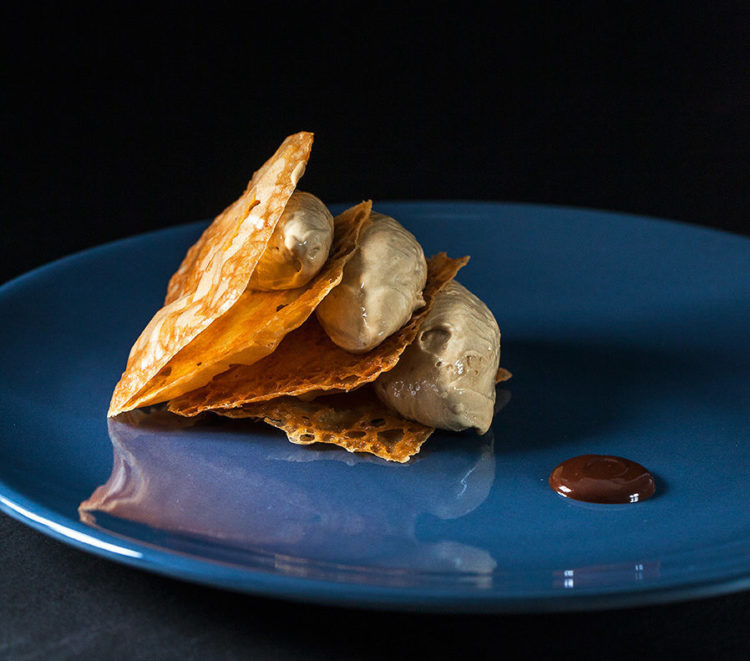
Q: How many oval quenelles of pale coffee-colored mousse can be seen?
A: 3